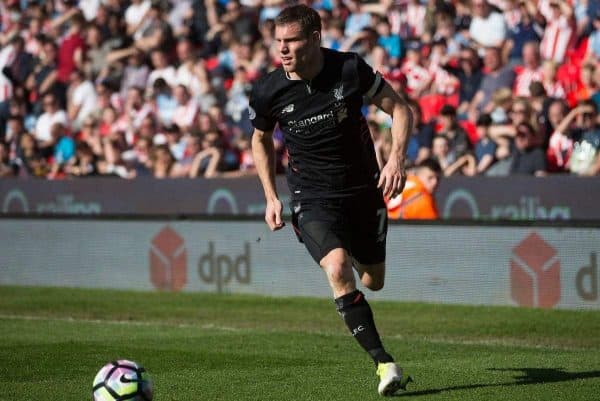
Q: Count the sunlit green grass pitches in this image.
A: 1